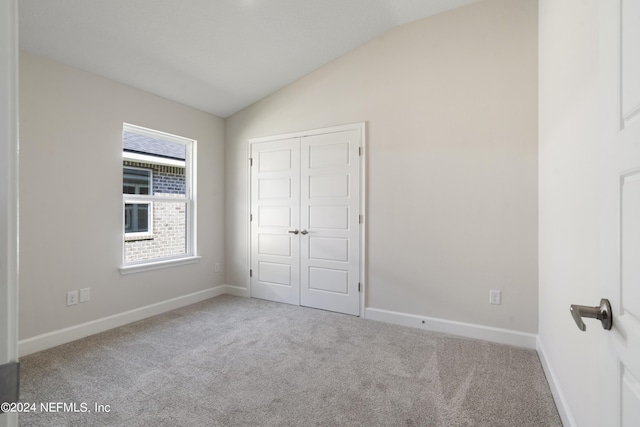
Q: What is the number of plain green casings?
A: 0